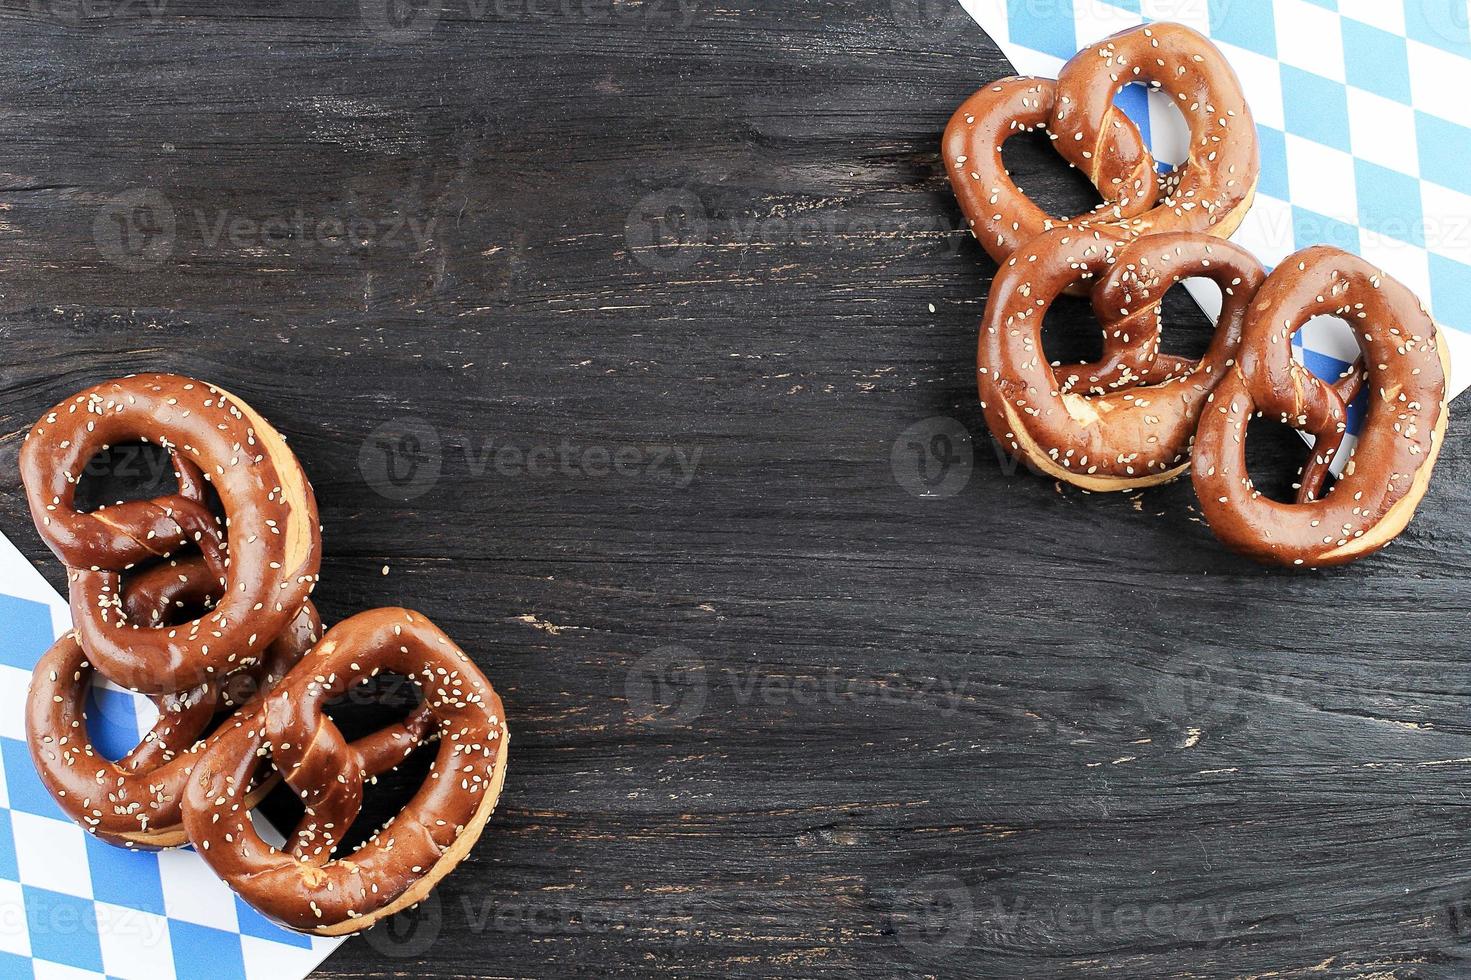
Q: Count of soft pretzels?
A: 6